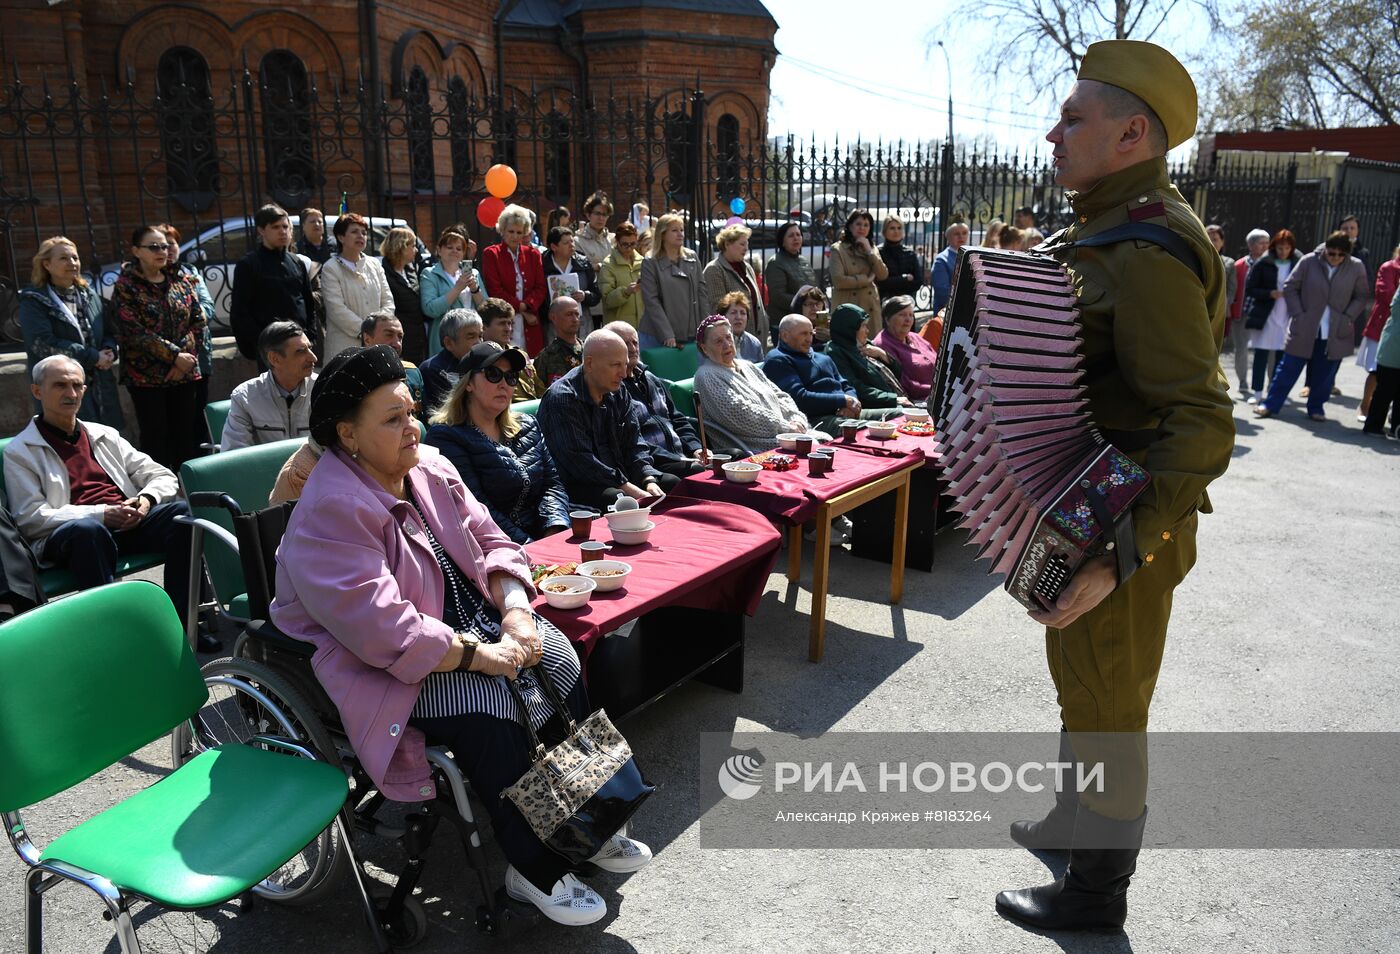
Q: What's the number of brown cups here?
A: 7